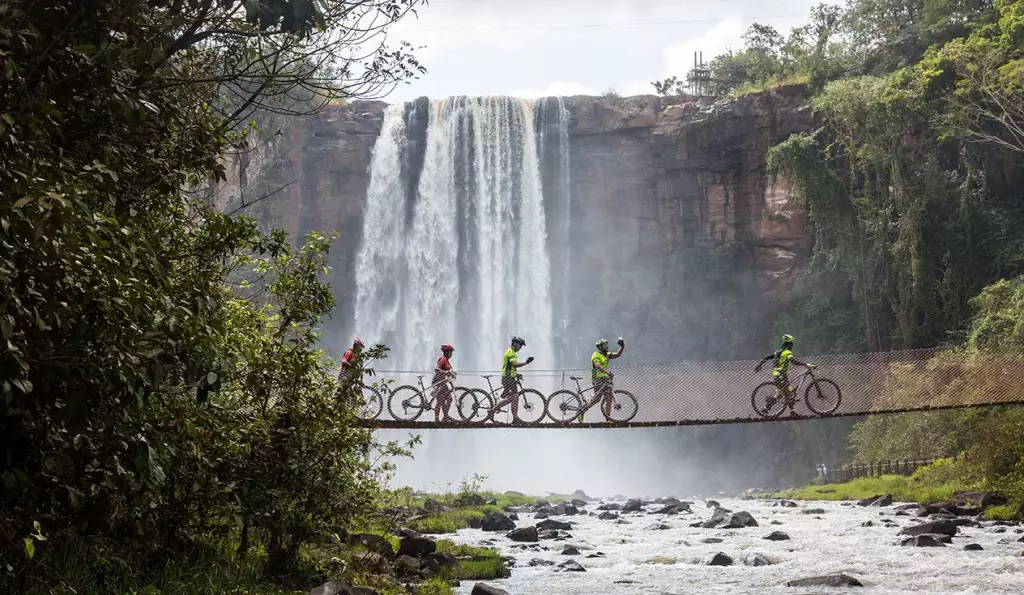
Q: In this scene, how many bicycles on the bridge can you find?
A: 5